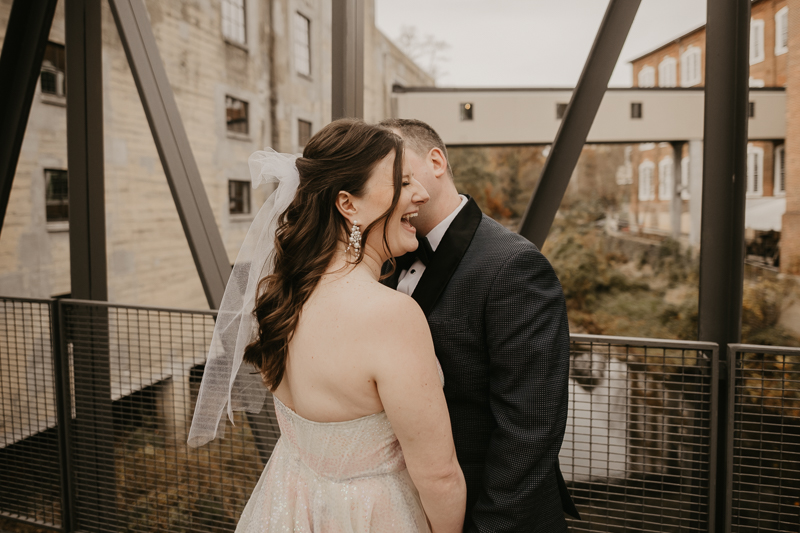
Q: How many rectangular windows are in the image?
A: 11